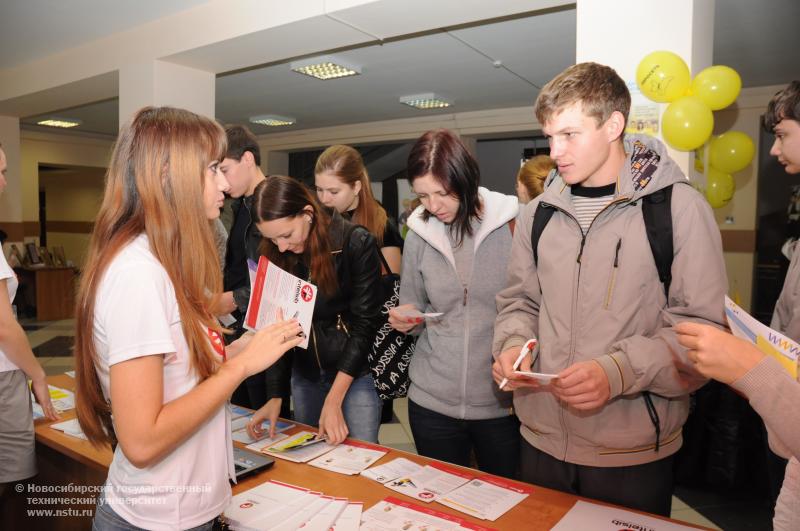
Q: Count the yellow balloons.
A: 5